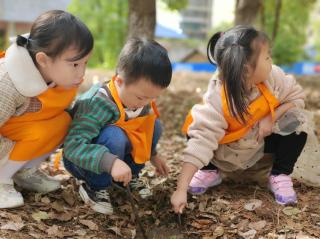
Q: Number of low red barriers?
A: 0